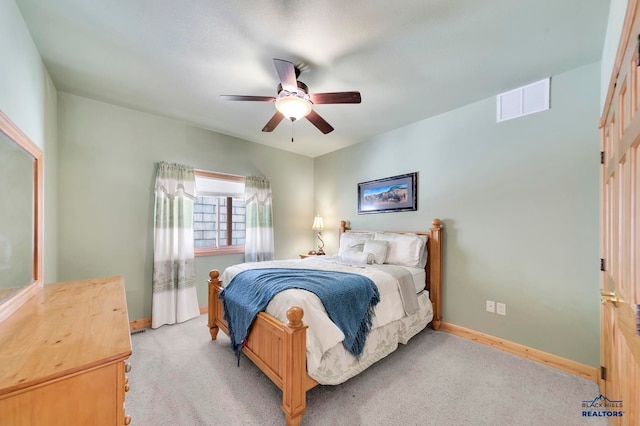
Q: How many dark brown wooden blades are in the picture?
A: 5